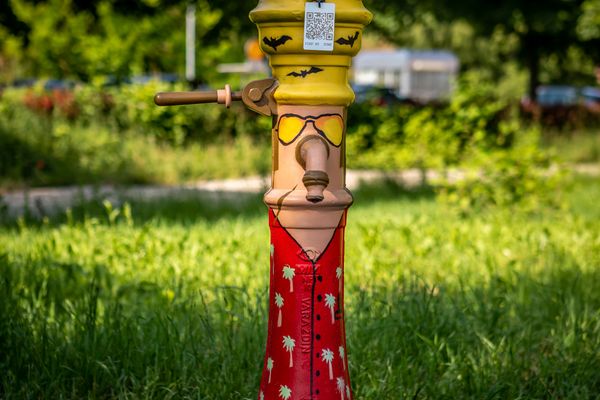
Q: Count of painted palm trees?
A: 13